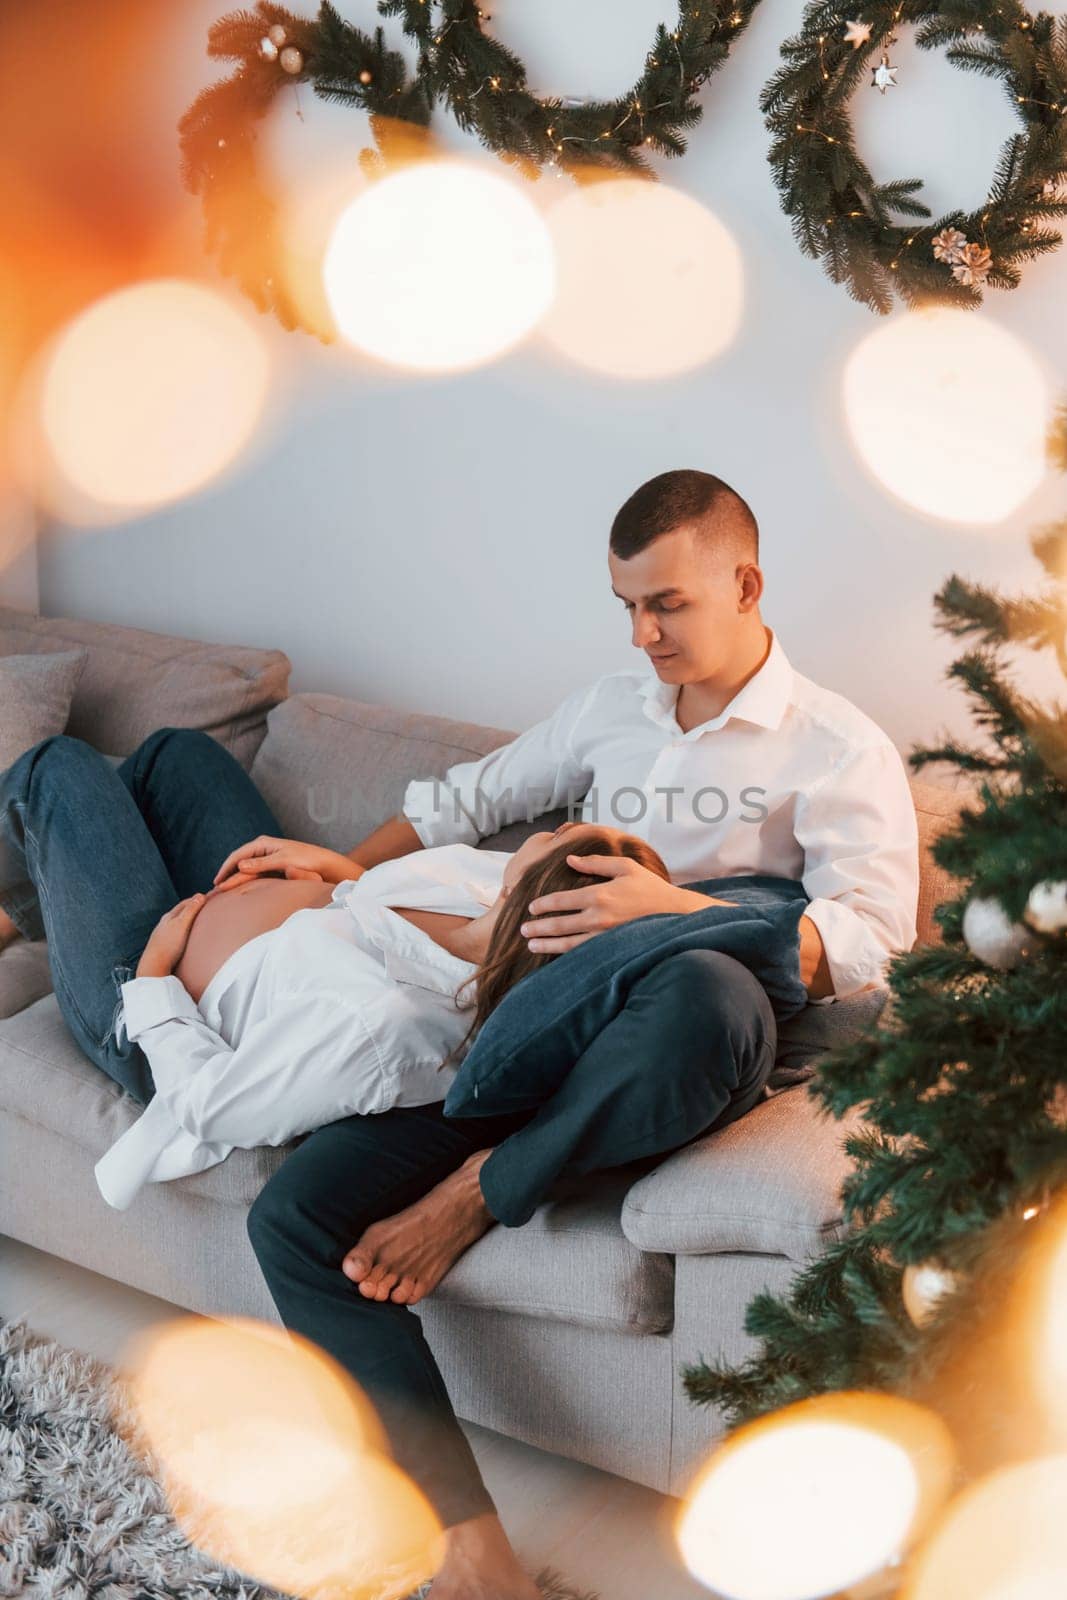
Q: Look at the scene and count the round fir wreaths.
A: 3